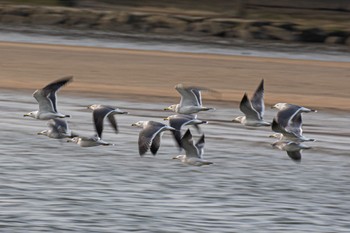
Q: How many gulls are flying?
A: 12